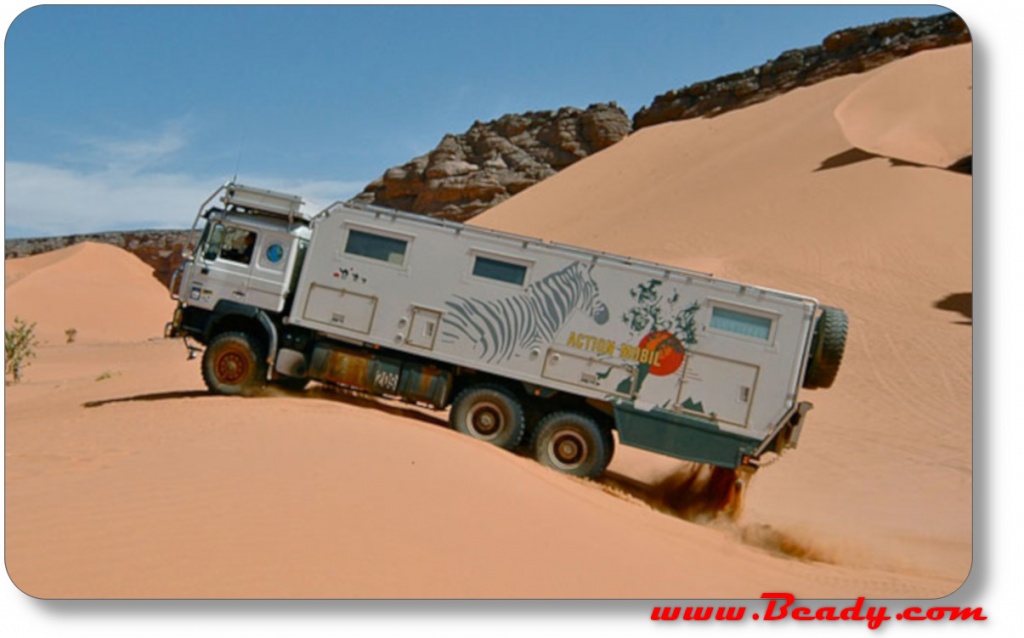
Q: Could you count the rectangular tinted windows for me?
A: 3